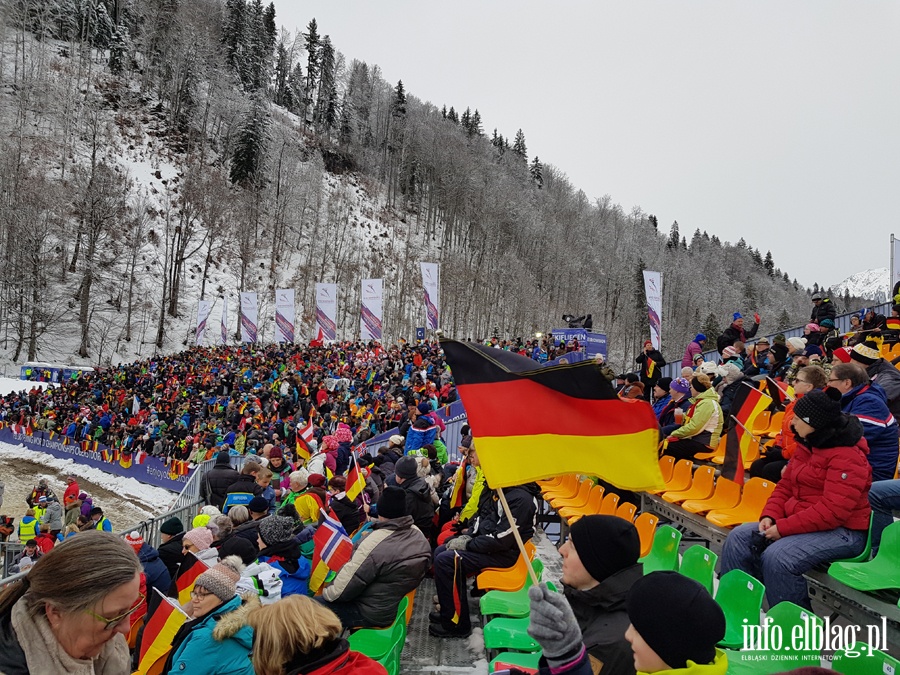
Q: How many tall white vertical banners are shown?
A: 9